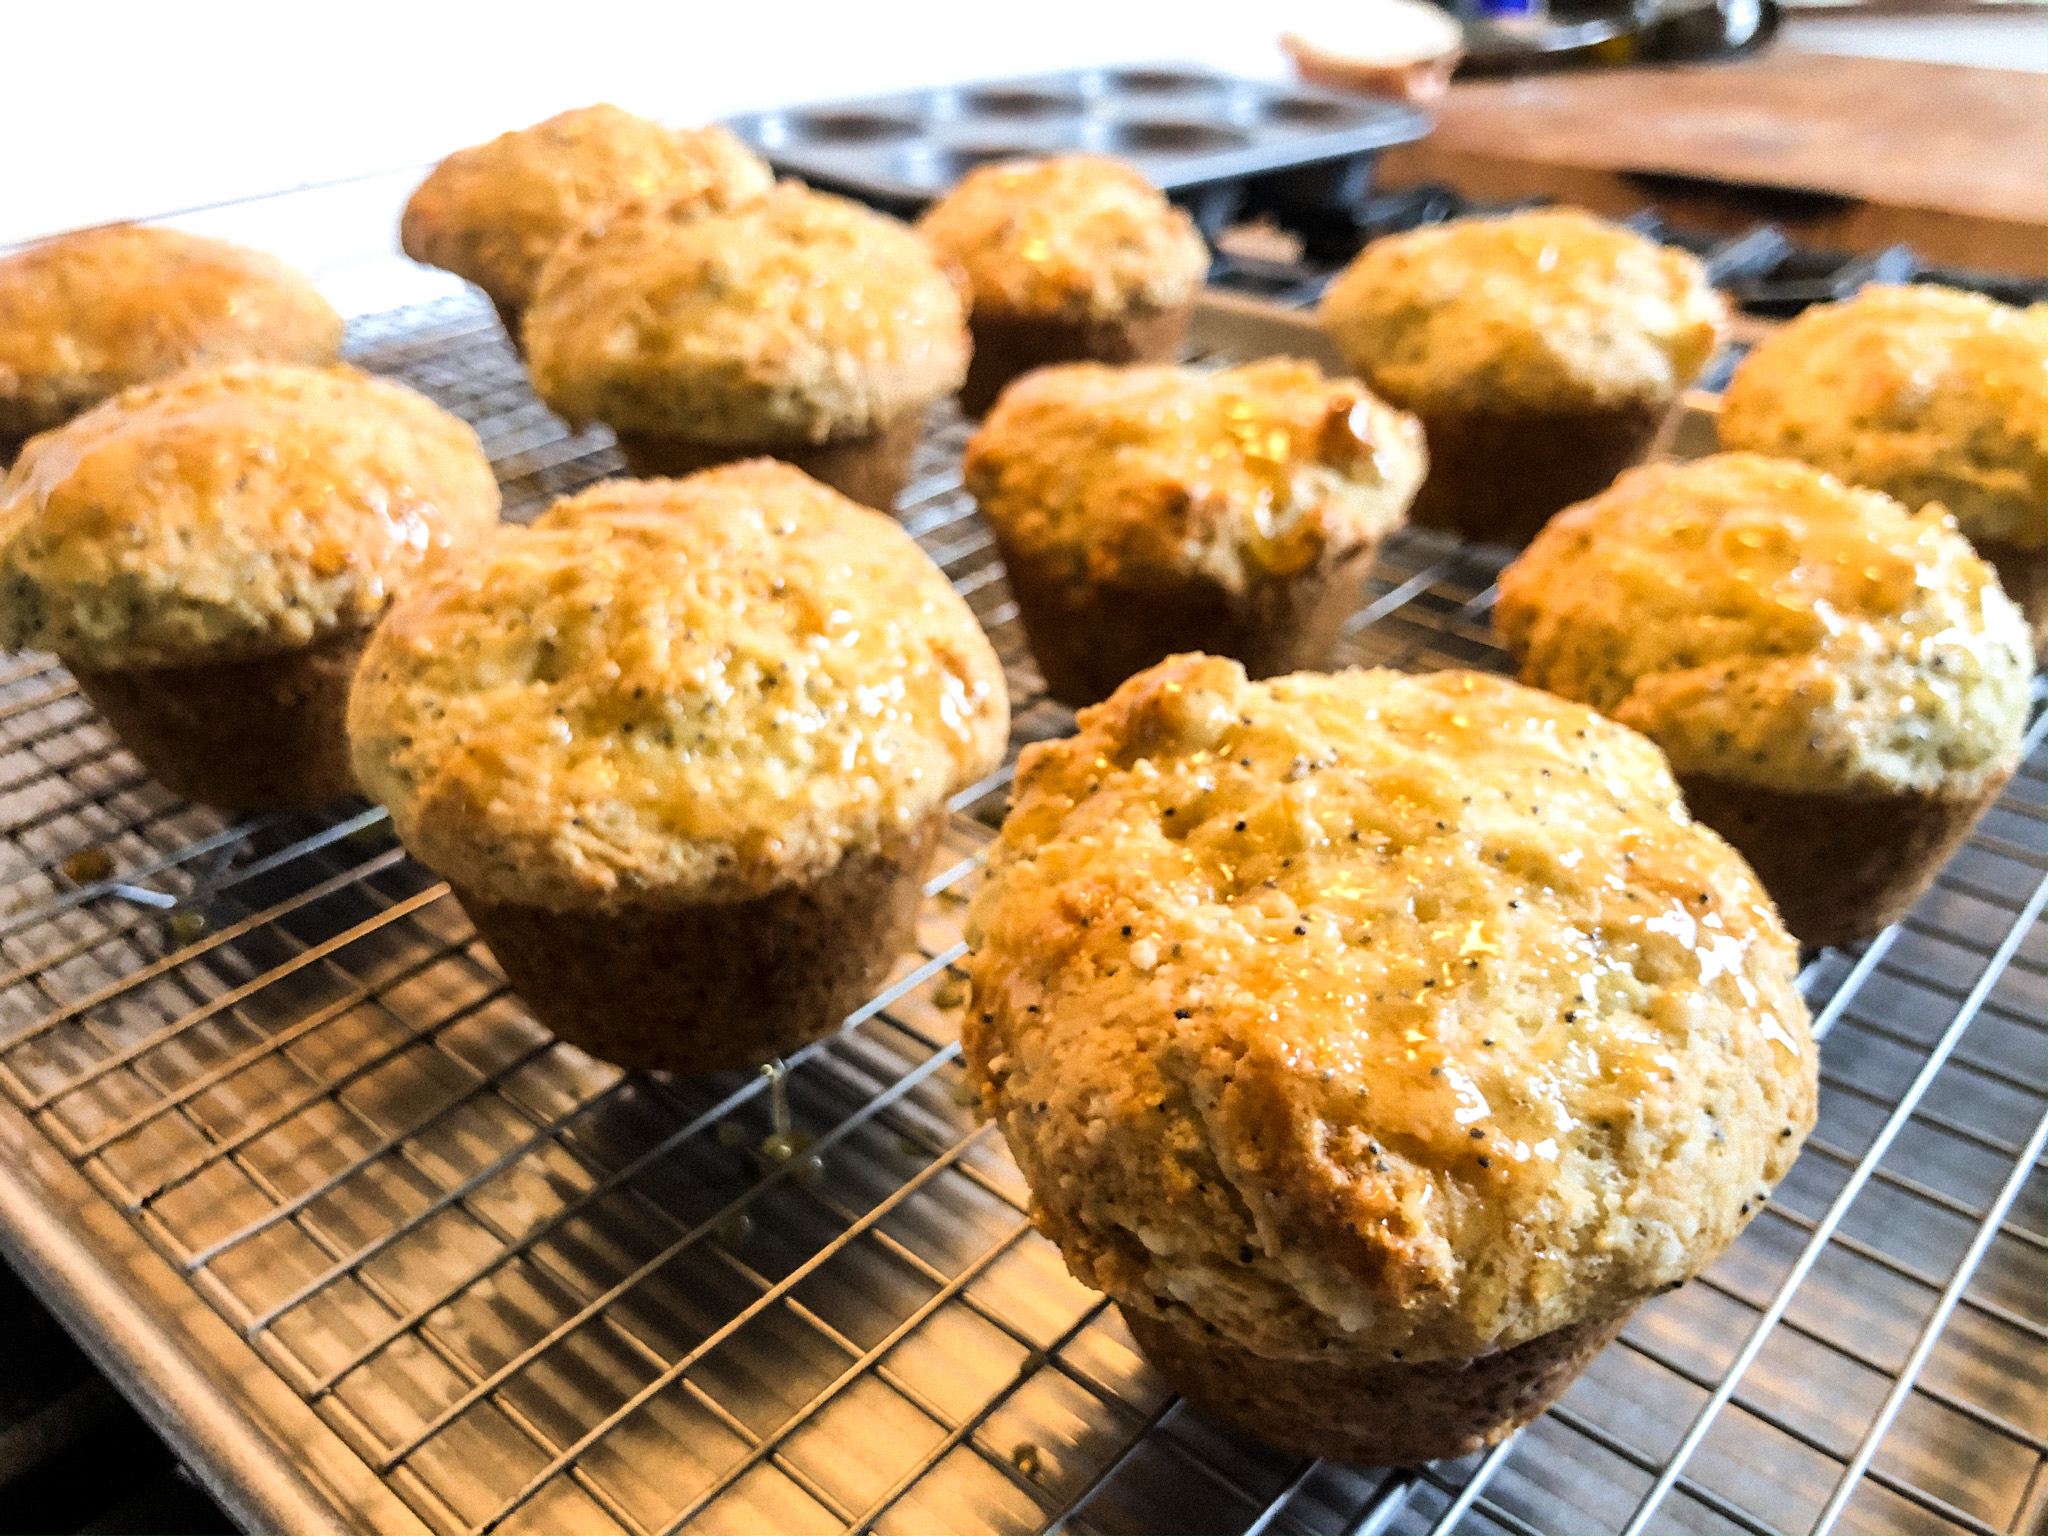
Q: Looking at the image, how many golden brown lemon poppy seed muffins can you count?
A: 11